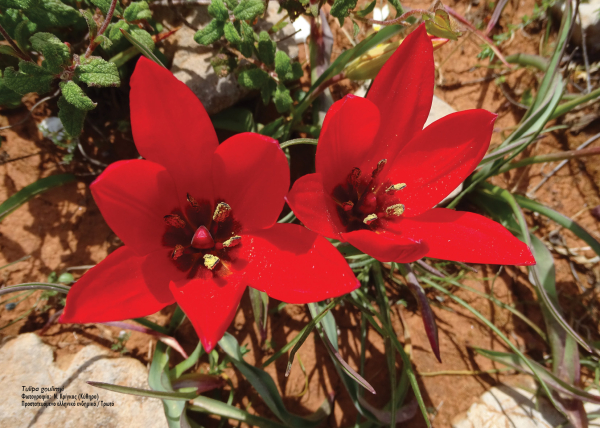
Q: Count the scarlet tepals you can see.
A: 12